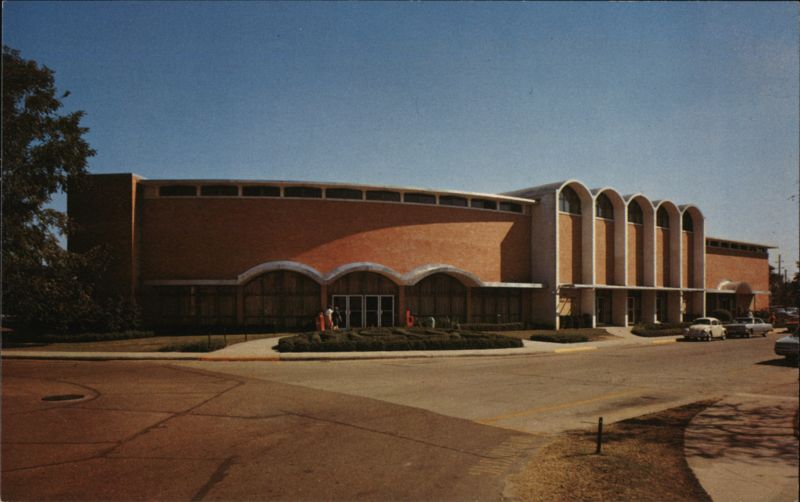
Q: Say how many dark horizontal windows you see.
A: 10